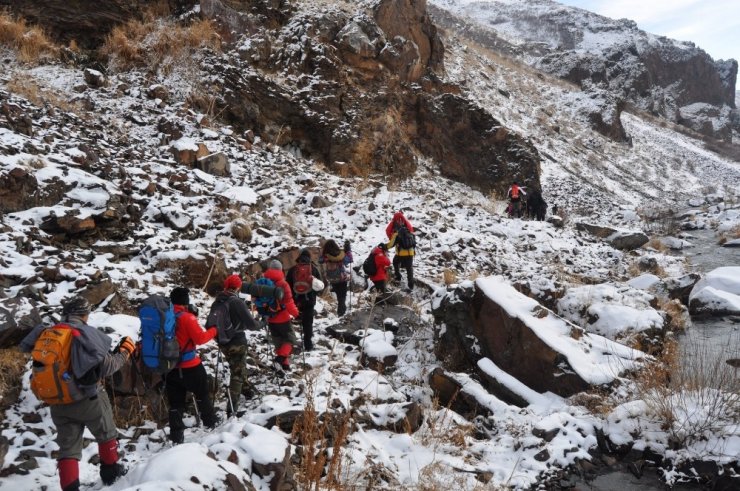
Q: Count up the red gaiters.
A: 4